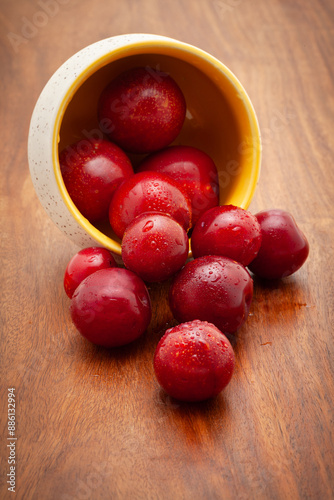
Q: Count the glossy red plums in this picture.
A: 11